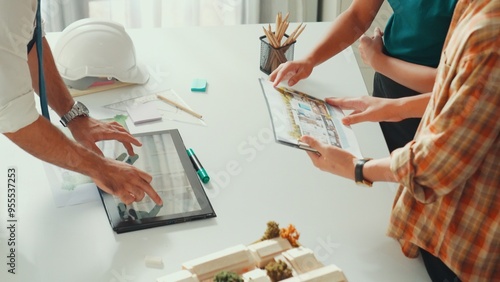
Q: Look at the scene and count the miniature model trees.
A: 4